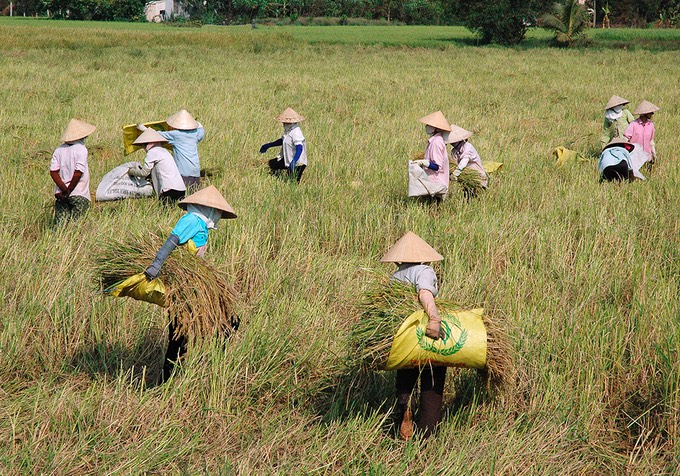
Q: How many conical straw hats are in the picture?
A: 11